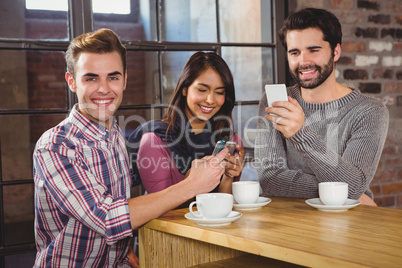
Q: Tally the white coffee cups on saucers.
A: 3